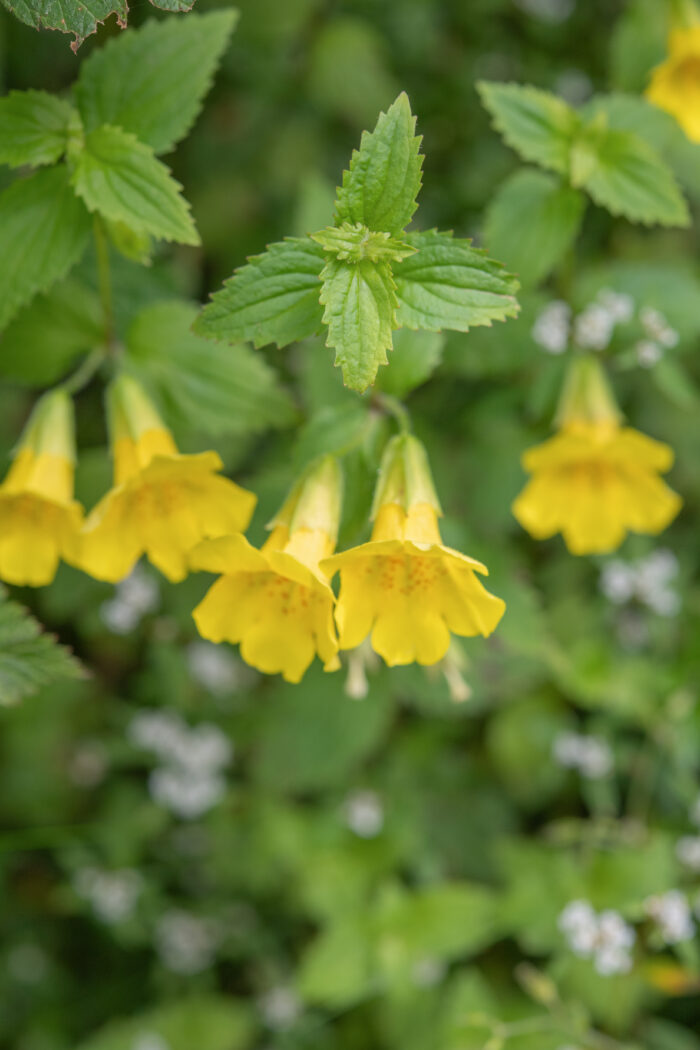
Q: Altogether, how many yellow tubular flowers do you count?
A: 6